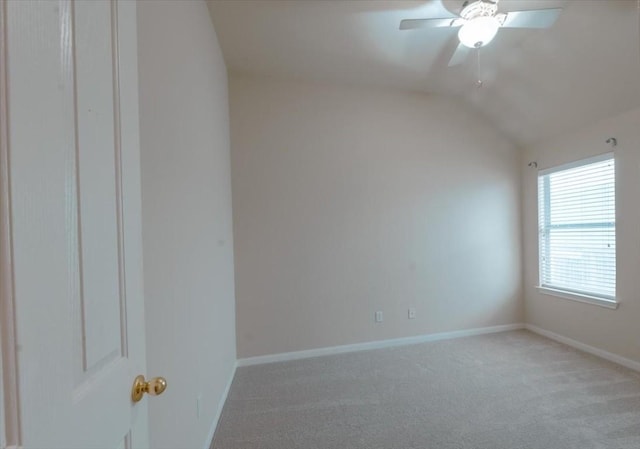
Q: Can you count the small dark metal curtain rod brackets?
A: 2